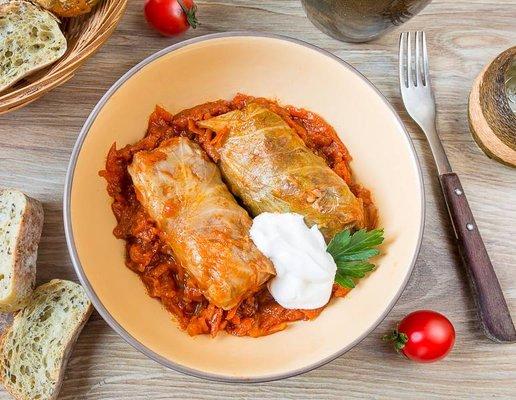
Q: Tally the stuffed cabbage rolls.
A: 2